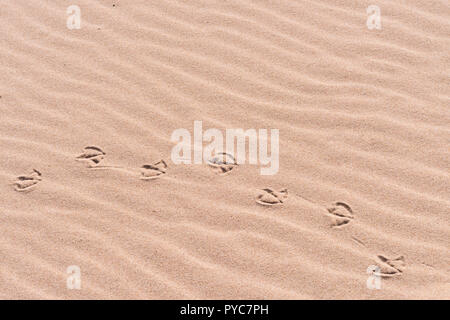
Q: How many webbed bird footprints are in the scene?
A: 7